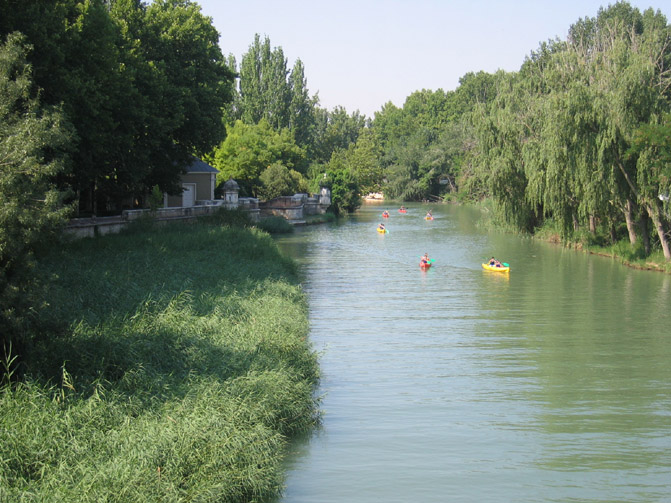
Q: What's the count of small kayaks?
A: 6